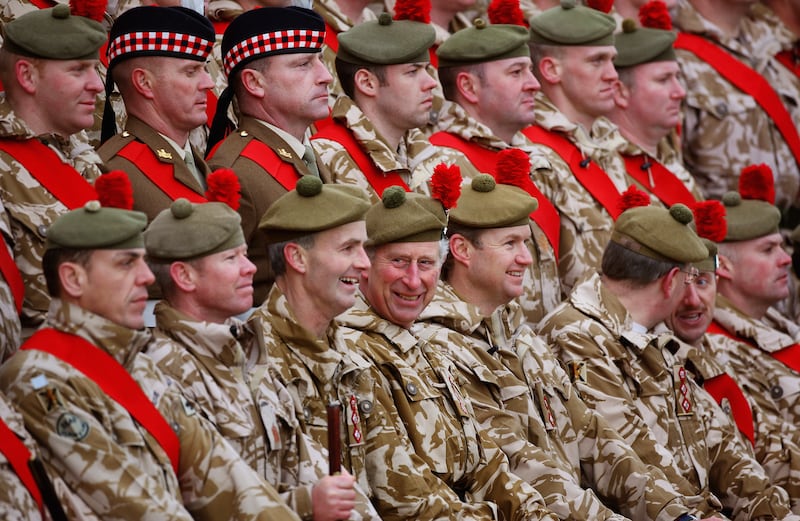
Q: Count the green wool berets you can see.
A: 13